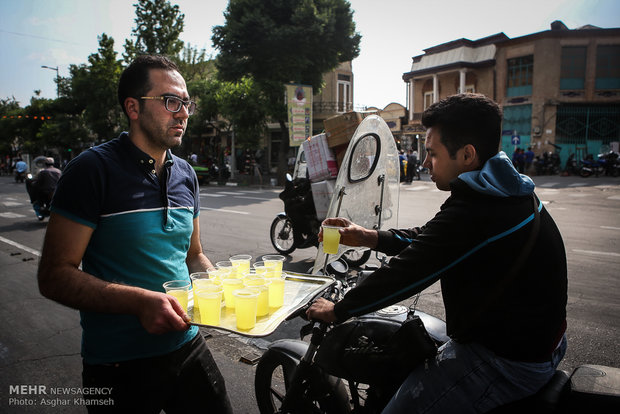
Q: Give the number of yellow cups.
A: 15